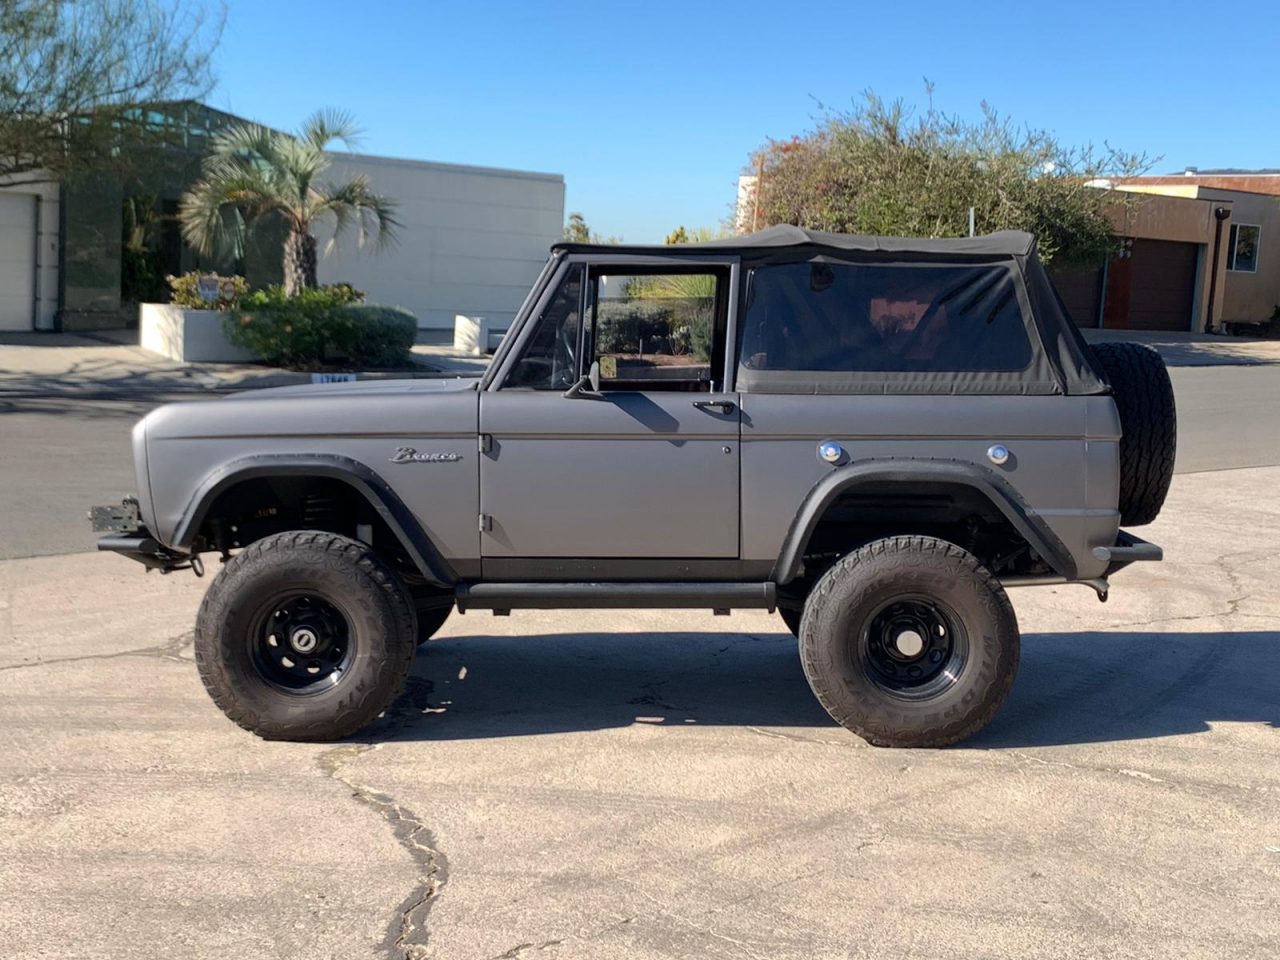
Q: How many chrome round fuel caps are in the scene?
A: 2